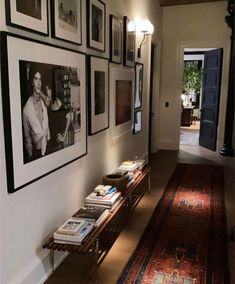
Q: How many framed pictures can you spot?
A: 10